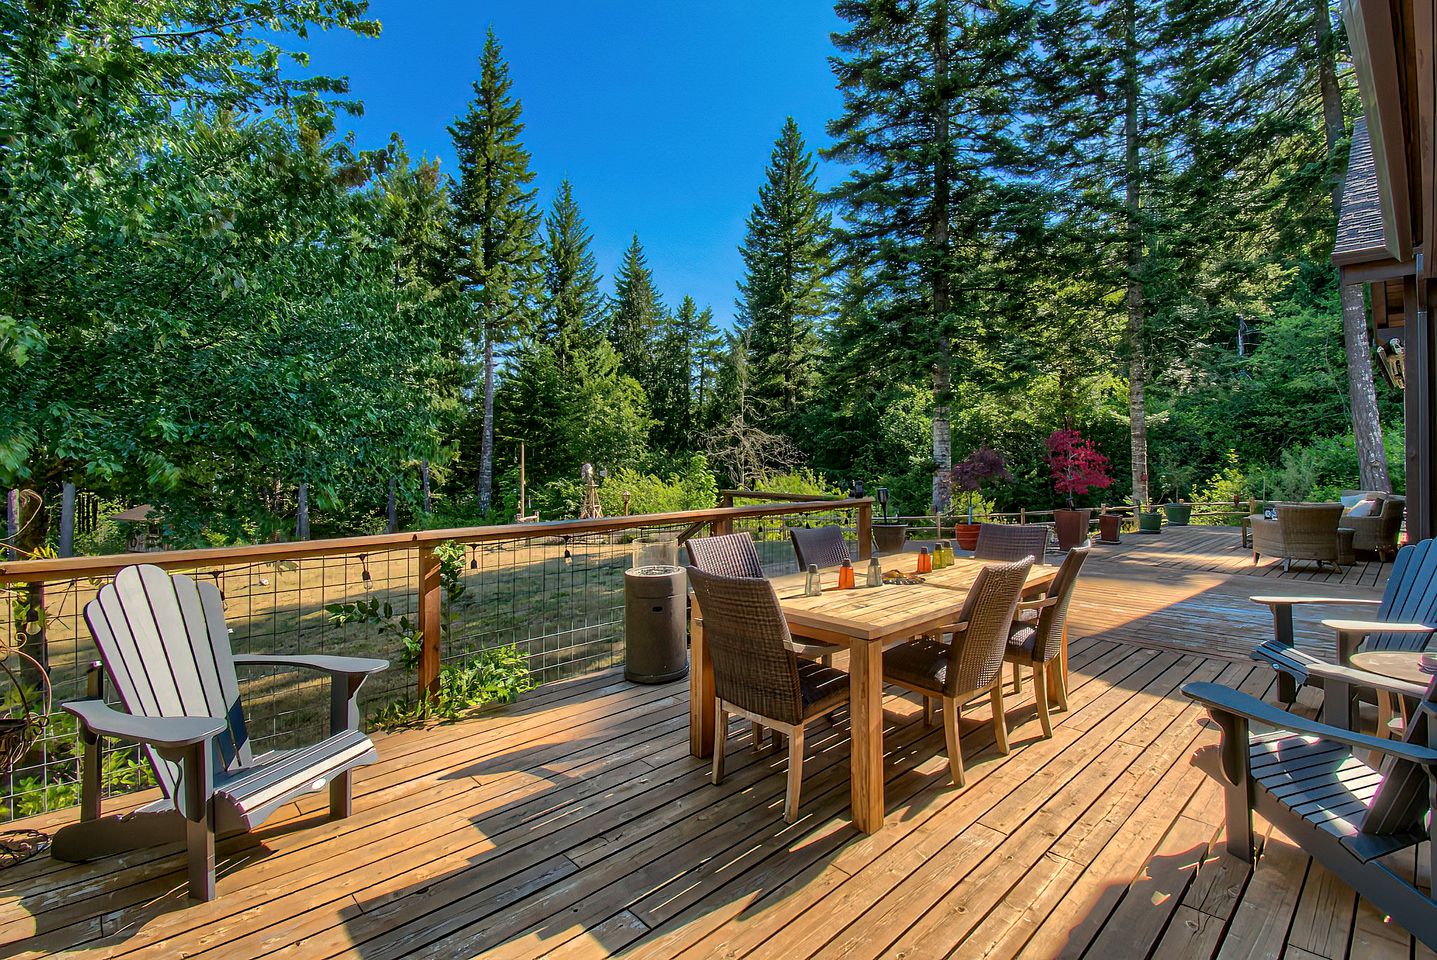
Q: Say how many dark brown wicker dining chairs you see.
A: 6